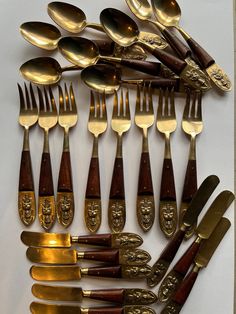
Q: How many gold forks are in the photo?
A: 8